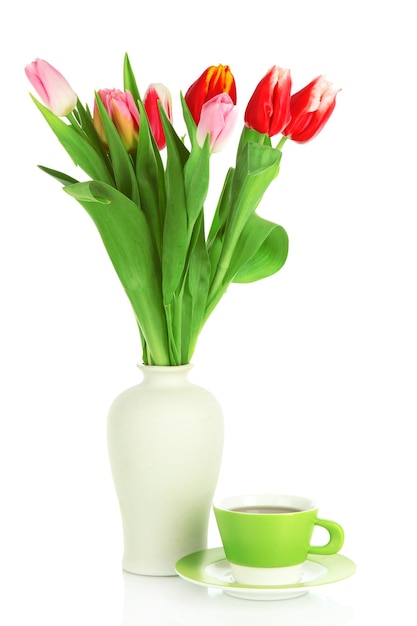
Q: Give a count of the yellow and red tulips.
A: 1